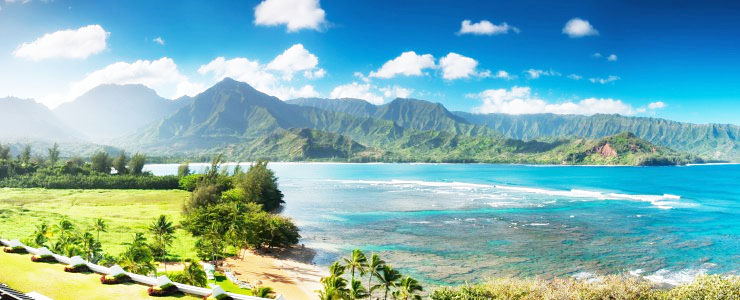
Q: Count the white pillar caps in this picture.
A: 7